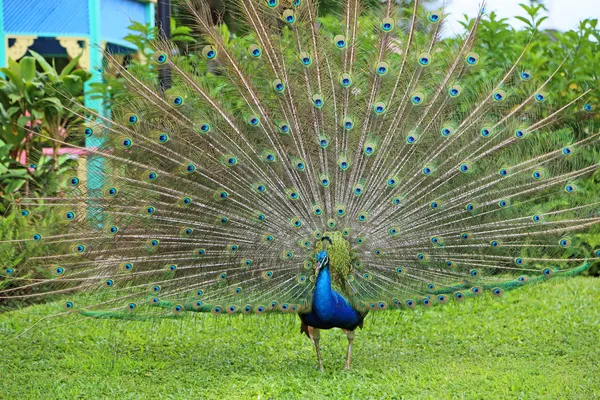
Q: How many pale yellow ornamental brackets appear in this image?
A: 2